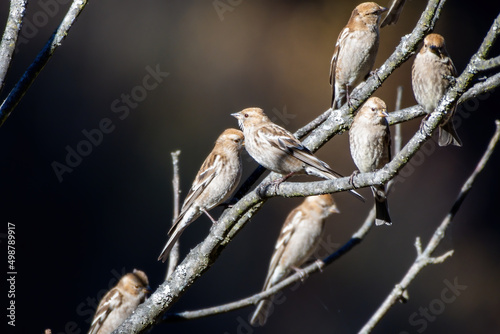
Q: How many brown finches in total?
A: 7